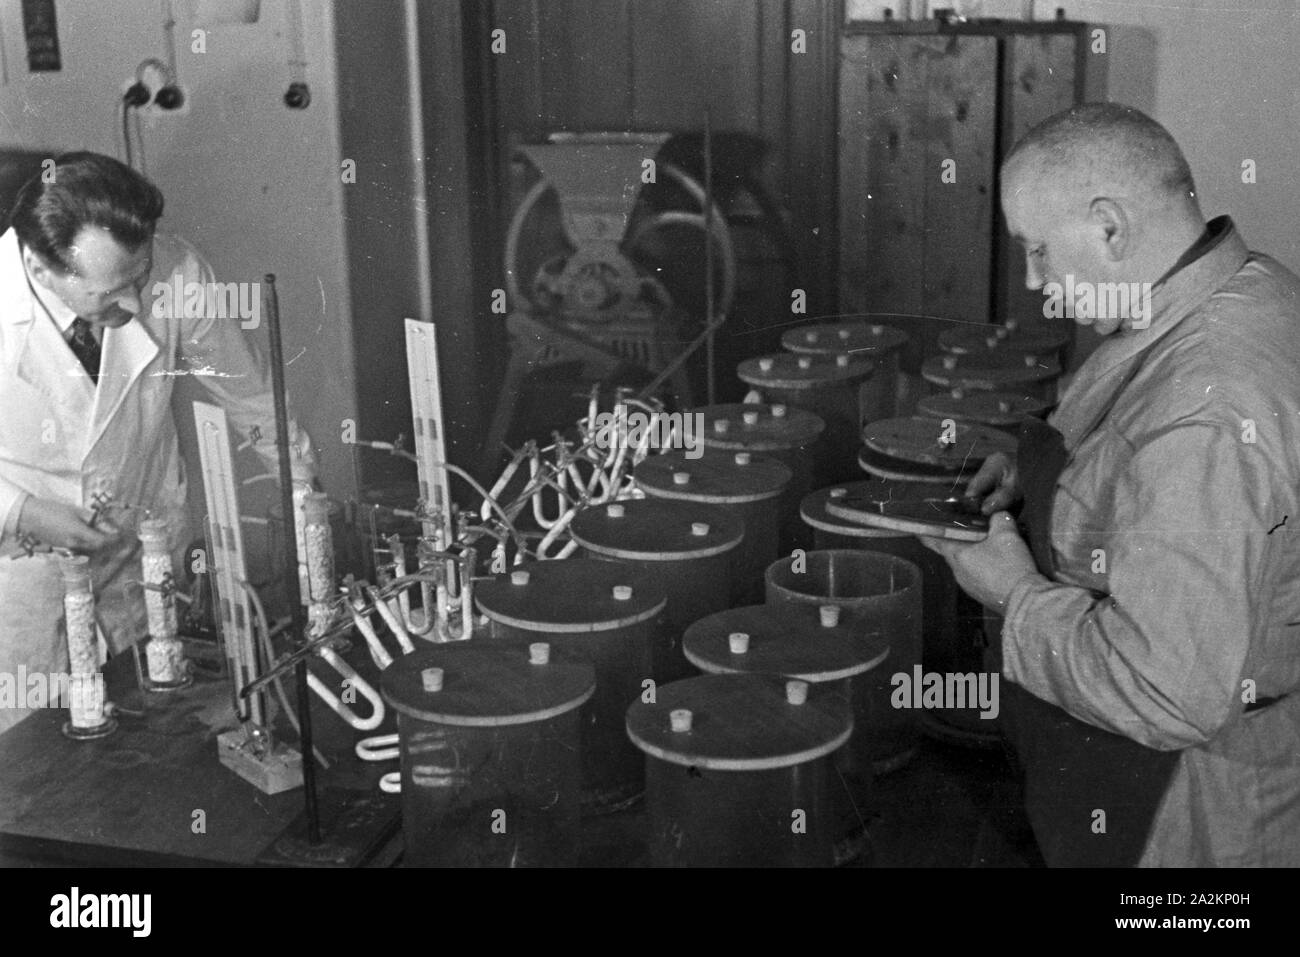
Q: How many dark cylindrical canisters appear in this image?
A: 15